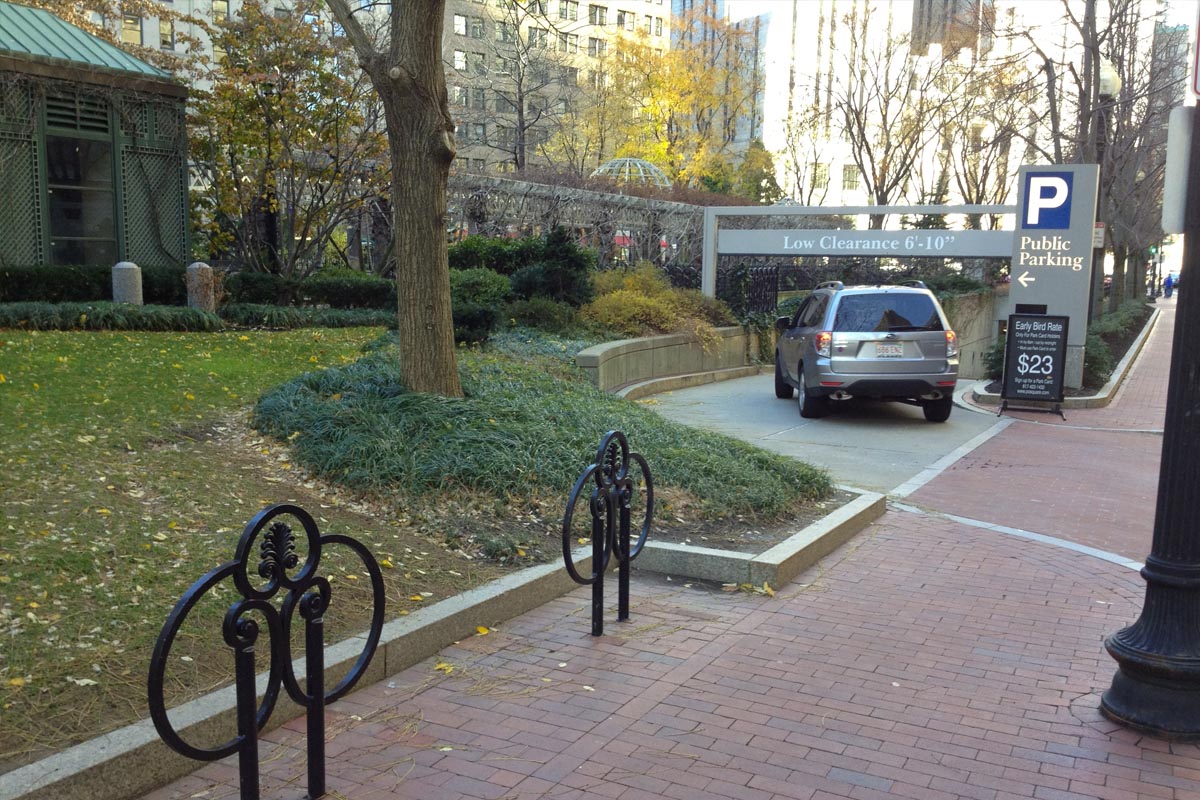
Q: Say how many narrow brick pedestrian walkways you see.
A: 1